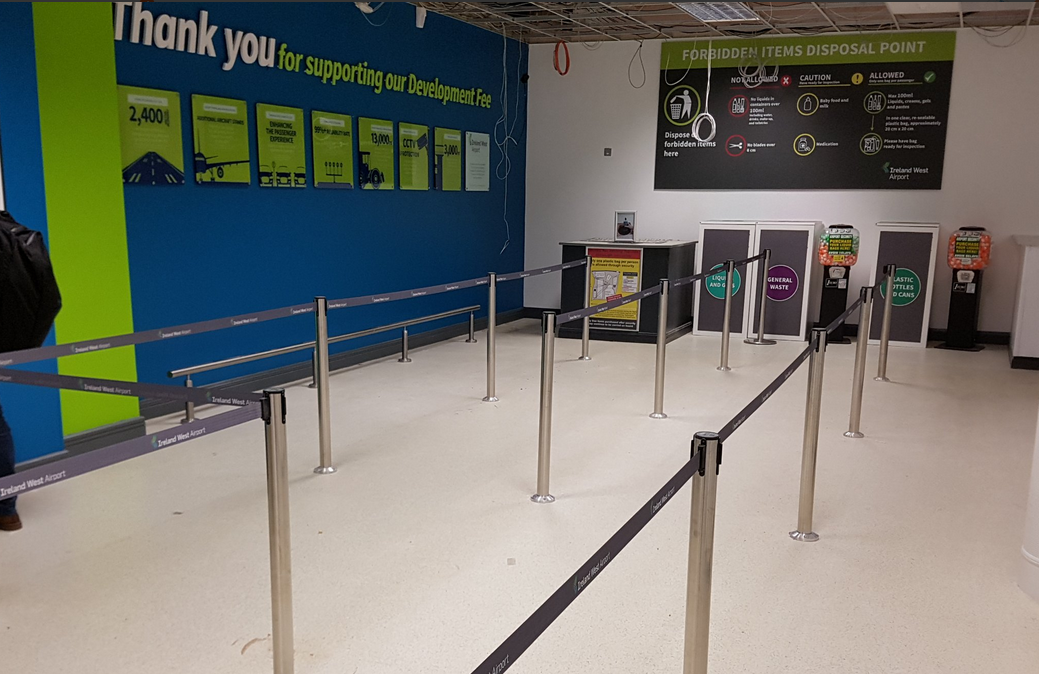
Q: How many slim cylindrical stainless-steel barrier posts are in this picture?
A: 12